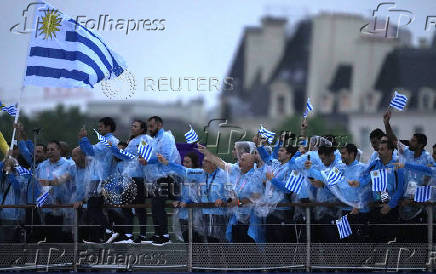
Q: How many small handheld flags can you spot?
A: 14